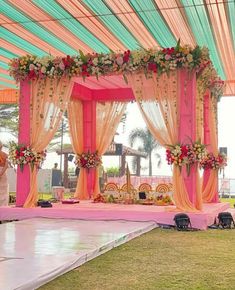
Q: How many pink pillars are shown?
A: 4